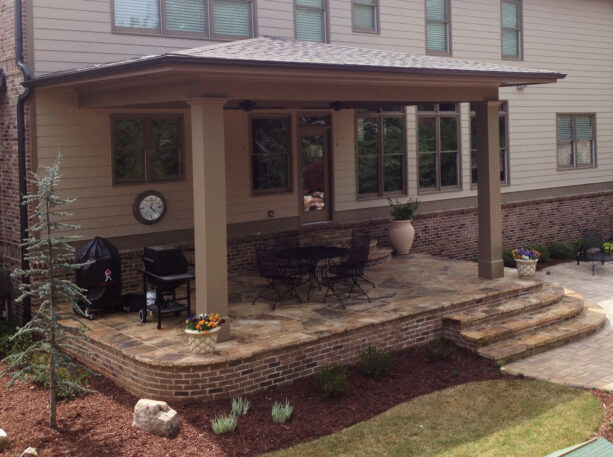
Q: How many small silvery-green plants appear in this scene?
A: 3